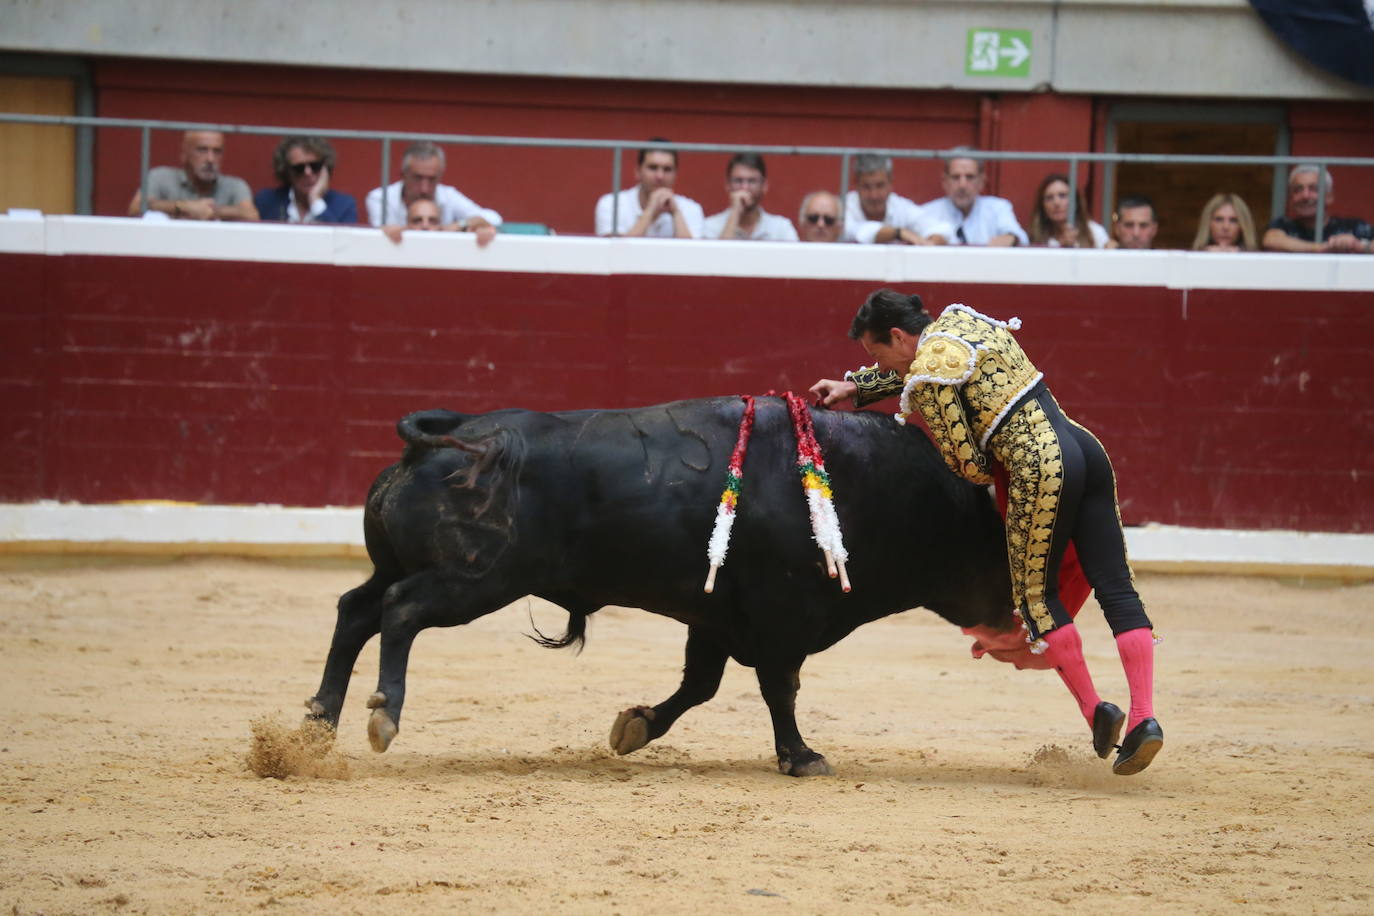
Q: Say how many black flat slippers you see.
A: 2